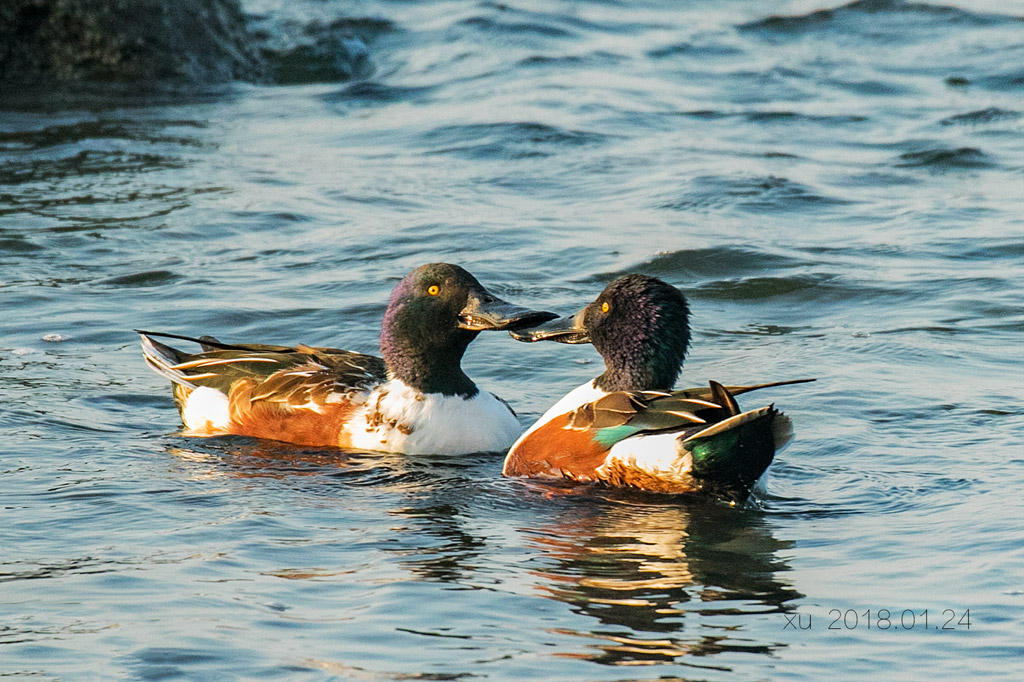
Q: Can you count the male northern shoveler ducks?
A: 2